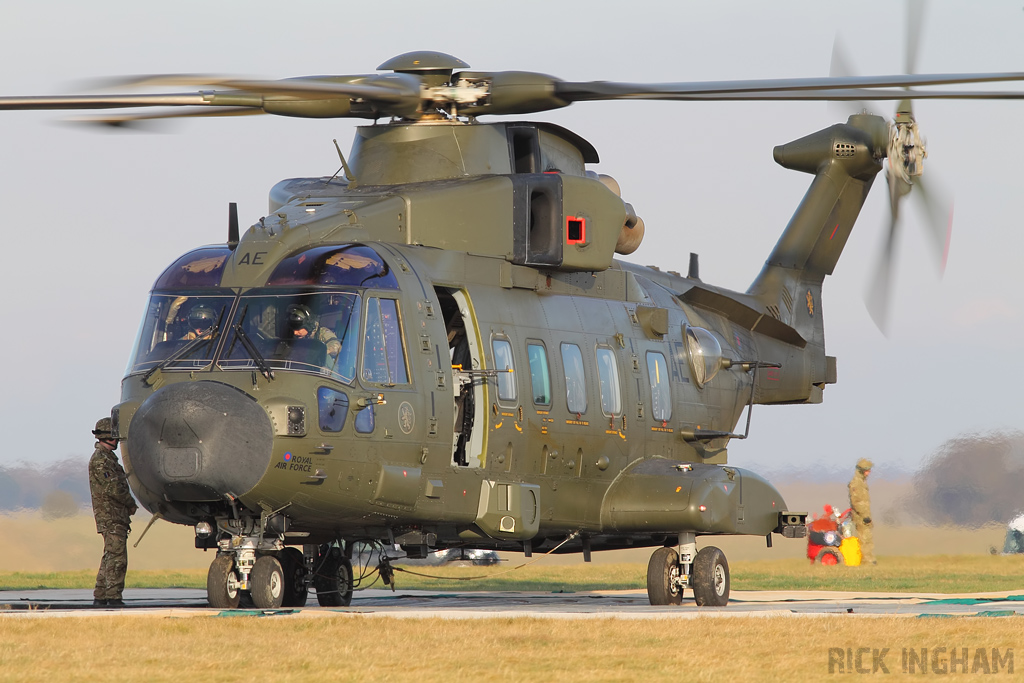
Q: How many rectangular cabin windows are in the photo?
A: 5